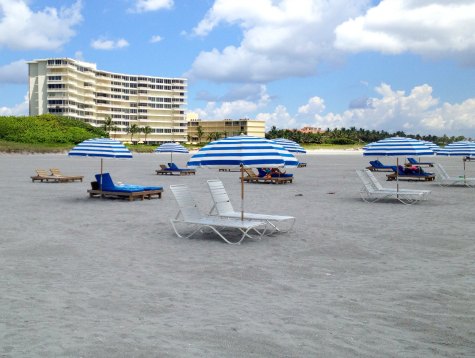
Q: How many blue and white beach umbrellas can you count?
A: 7